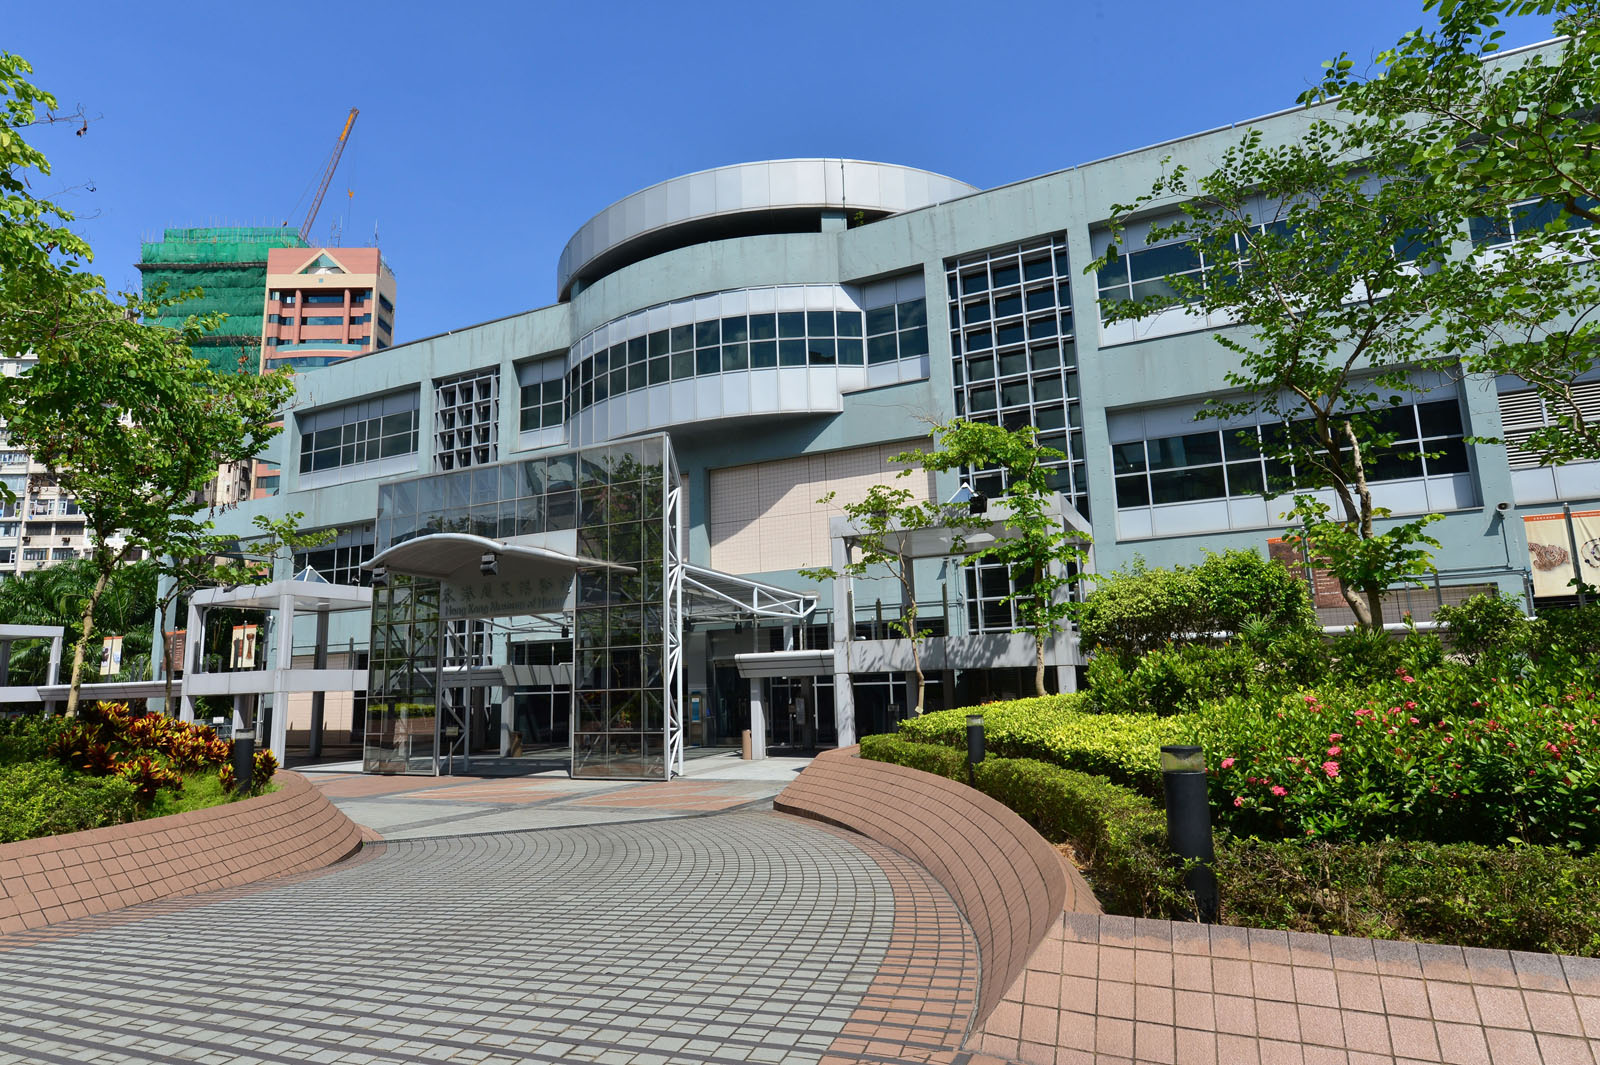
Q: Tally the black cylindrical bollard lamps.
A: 3